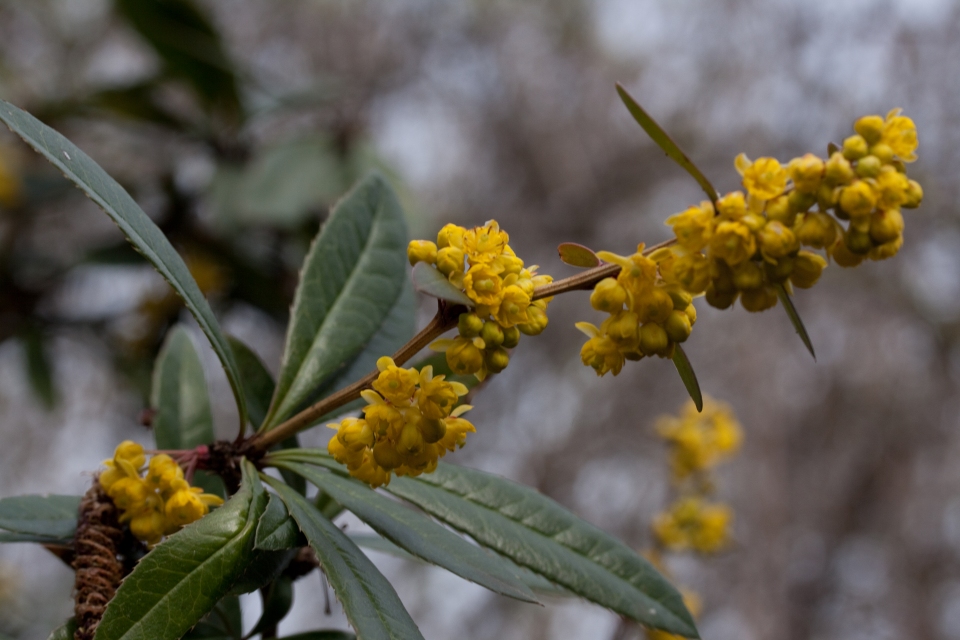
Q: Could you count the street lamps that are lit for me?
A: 0